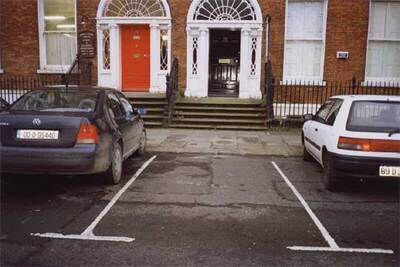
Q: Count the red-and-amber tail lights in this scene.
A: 2